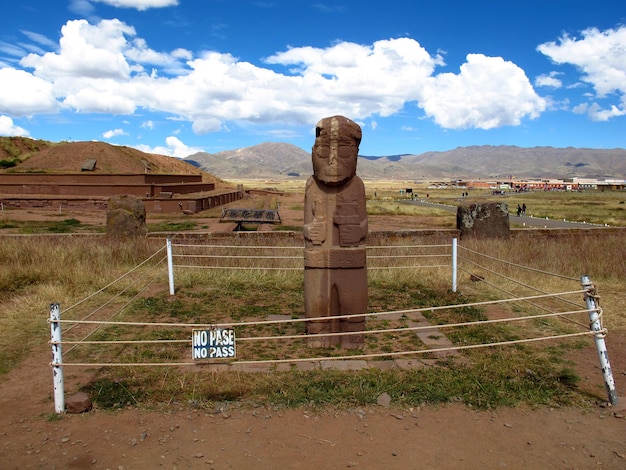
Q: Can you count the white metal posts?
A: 4